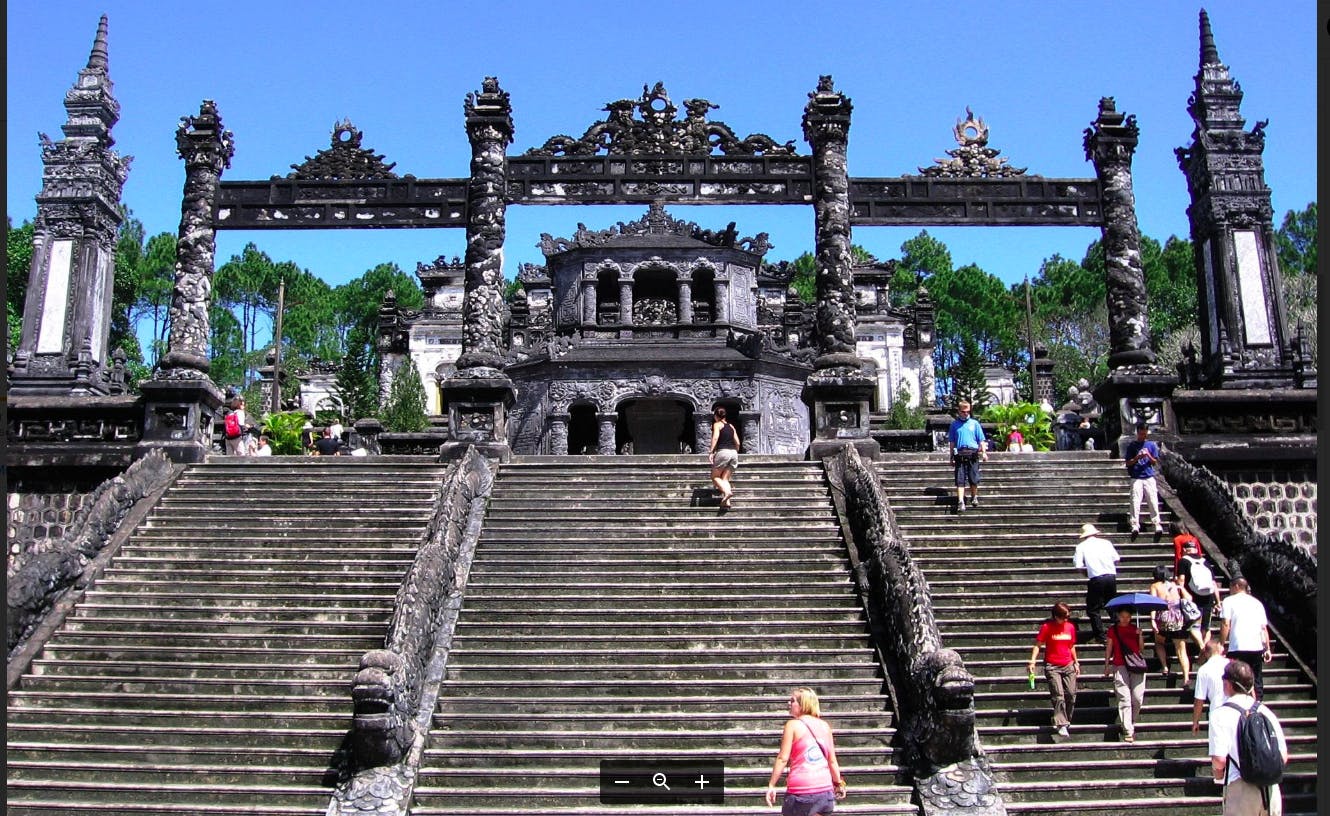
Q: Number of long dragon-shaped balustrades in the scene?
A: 4